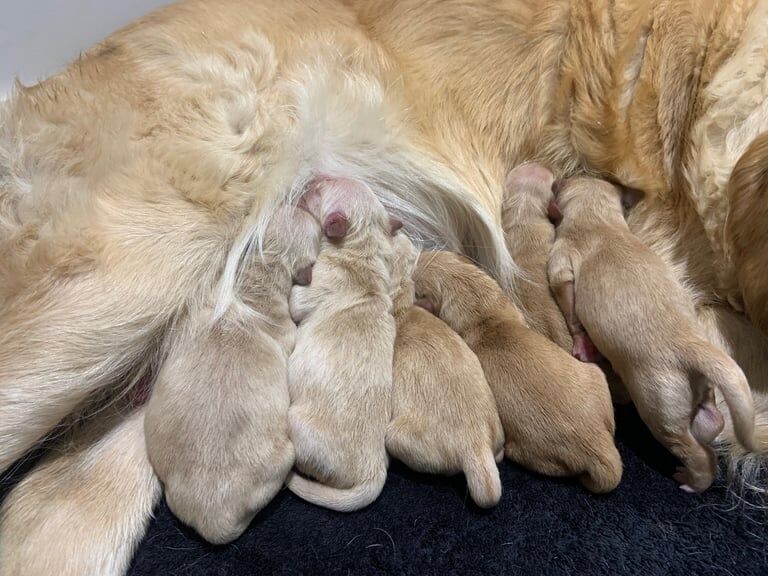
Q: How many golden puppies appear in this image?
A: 6